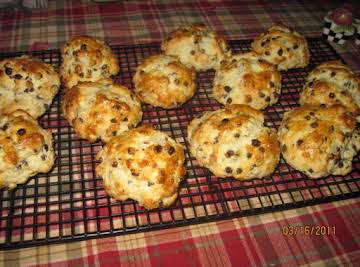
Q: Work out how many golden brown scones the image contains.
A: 12